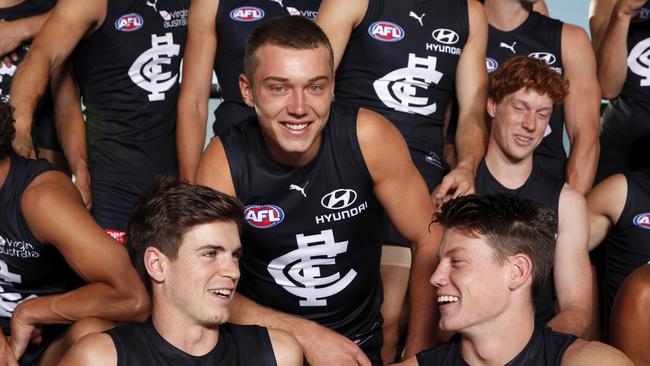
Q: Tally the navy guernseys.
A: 12